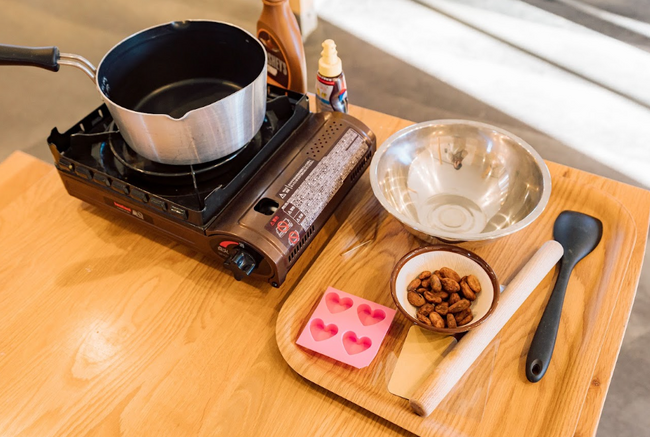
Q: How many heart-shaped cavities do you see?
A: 4